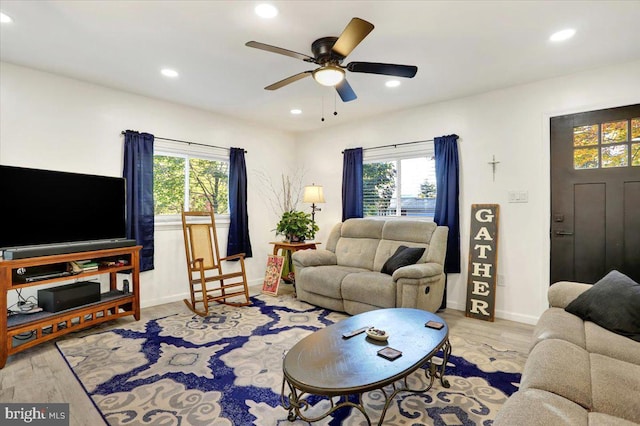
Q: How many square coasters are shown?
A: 2